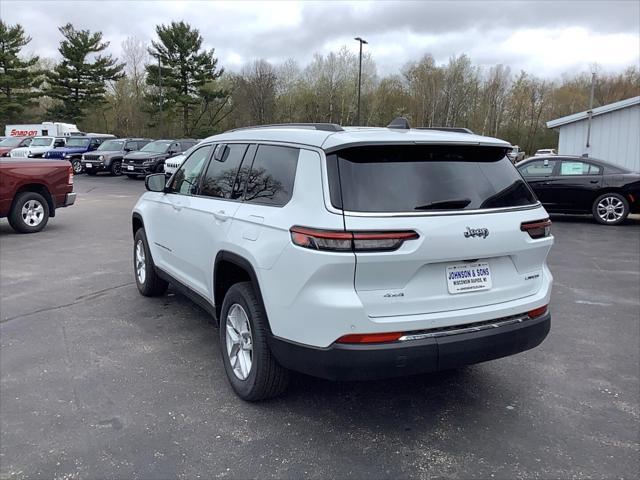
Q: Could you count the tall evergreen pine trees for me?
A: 3